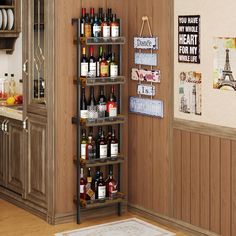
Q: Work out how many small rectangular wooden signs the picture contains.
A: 5